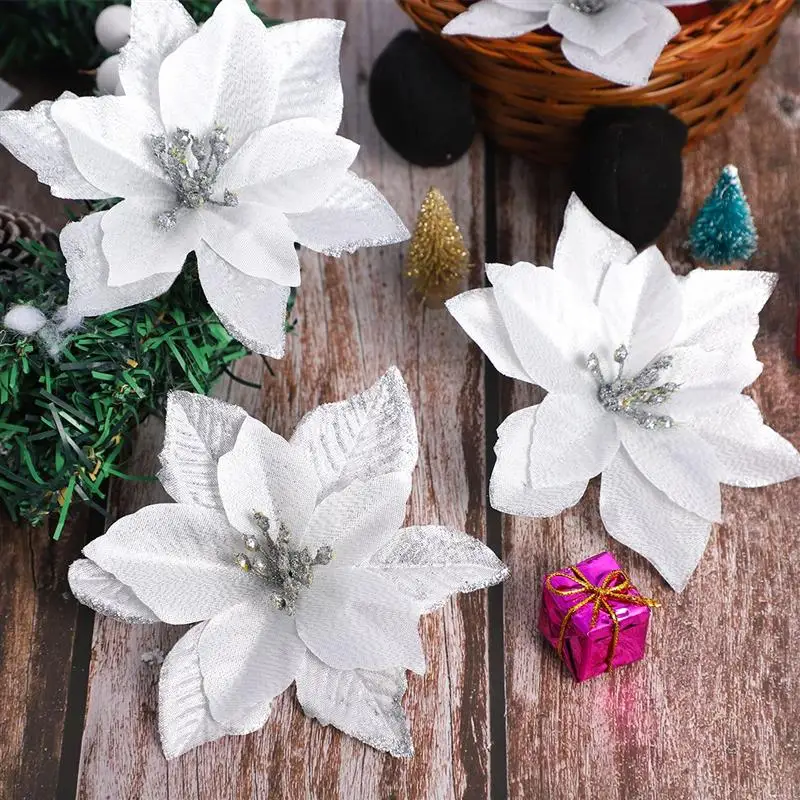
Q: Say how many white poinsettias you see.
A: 4